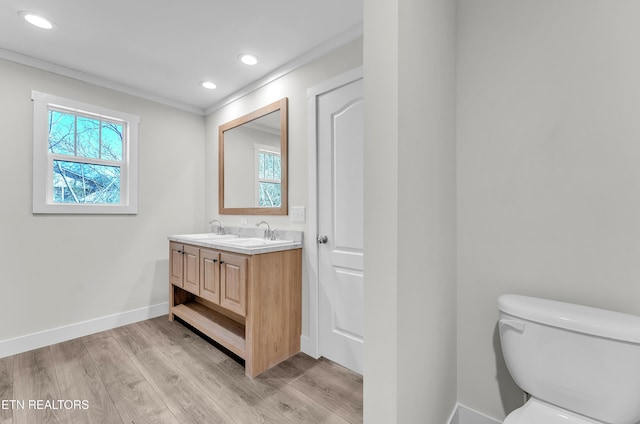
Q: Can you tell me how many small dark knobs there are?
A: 4